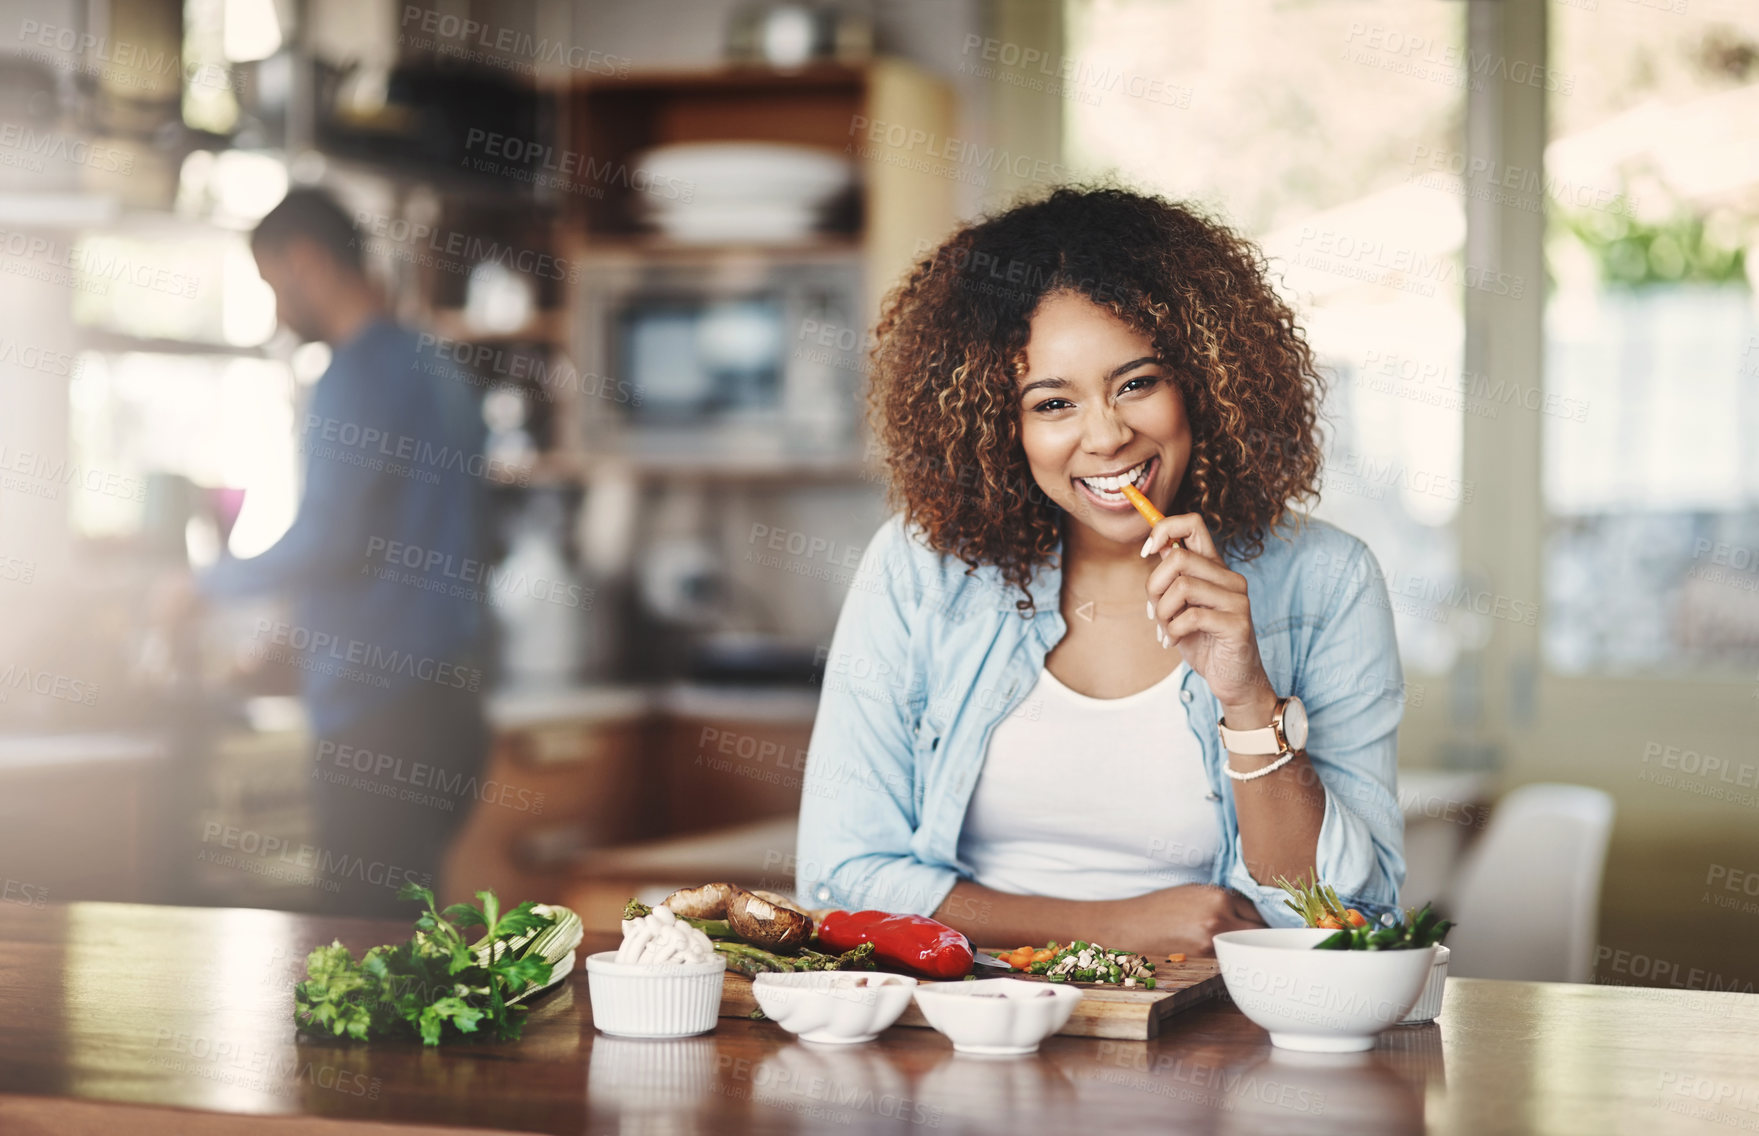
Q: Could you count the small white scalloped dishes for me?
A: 2